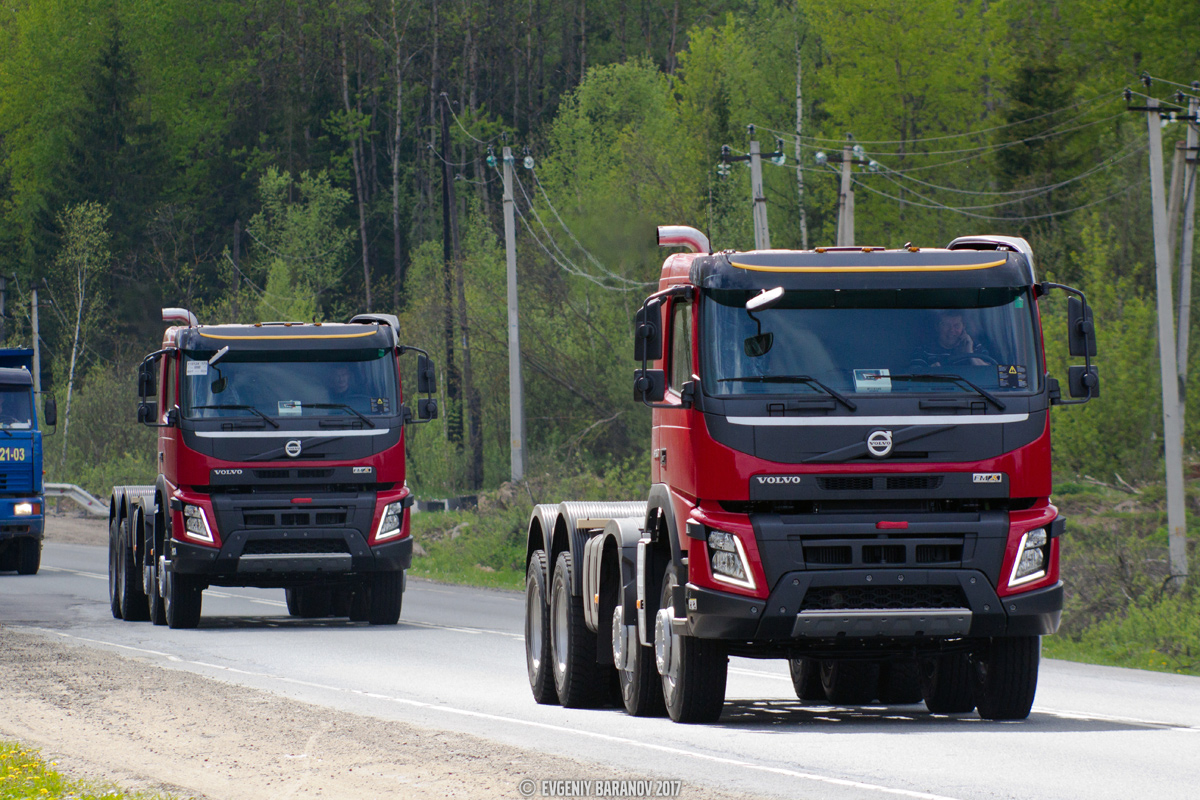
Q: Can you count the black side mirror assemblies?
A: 5